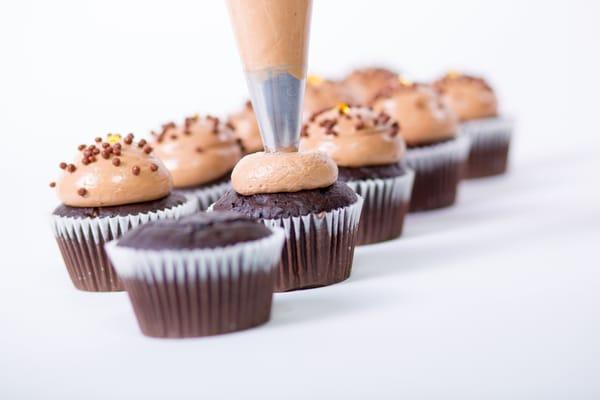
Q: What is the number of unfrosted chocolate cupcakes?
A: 1